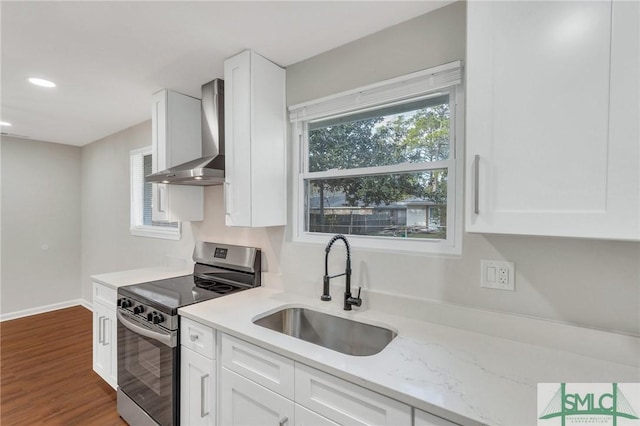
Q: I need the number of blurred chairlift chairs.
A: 0